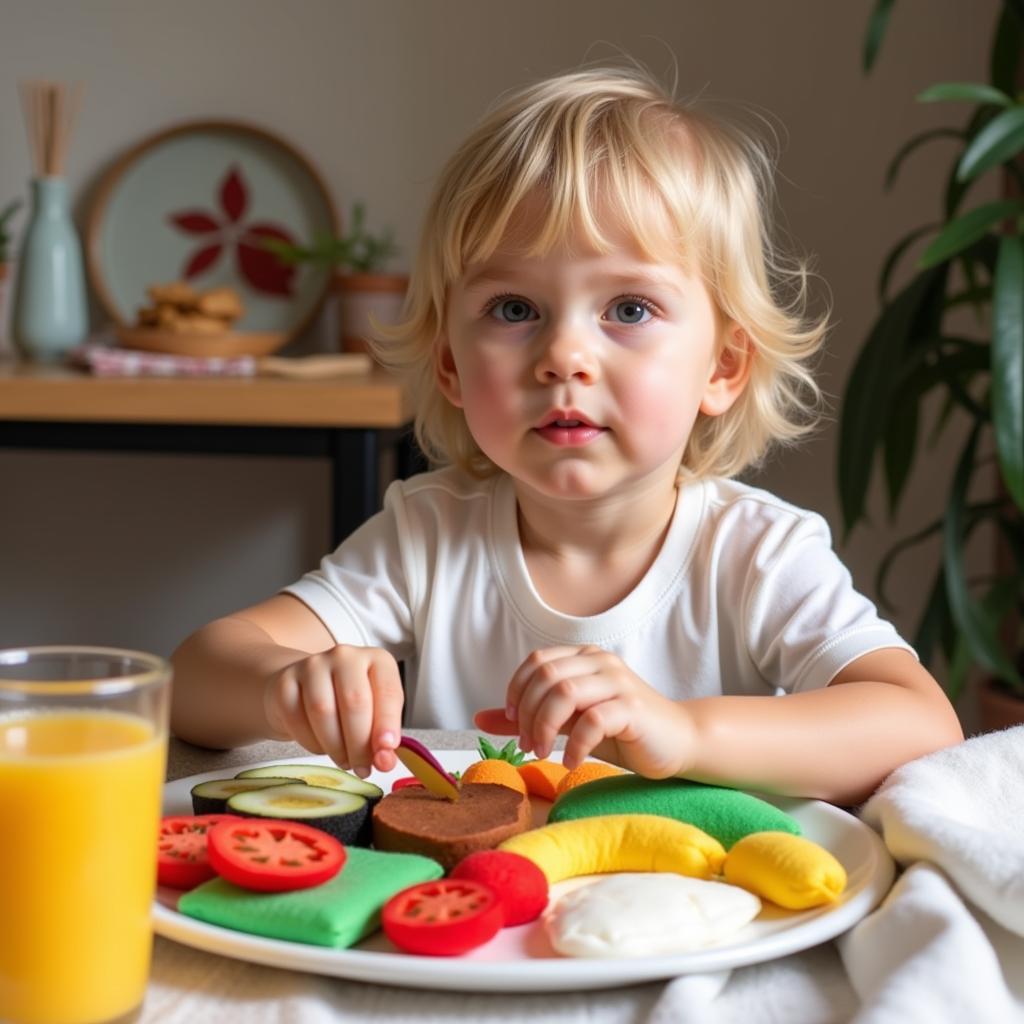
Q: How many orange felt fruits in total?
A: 3